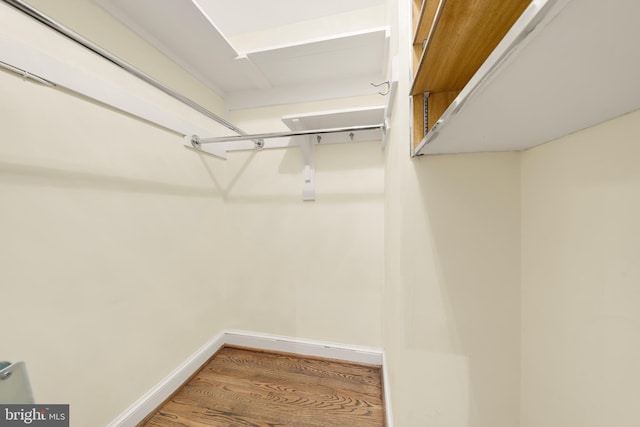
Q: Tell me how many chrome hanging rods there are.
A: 2